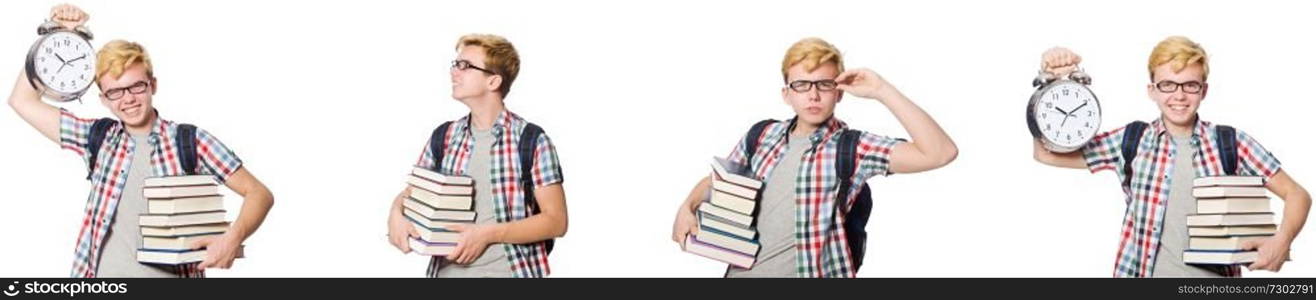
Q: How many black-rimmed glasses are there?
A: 4